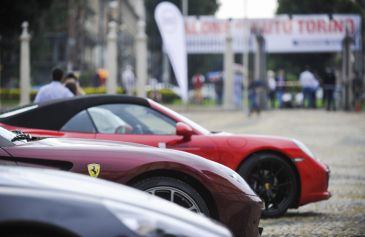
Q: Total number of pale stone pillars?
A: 4